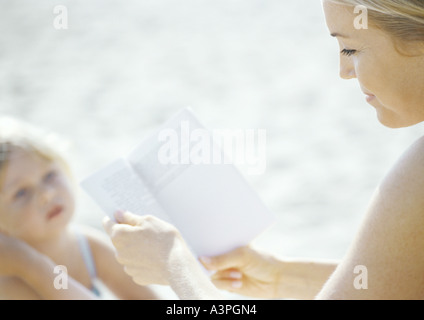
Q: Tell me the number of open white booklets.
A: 1